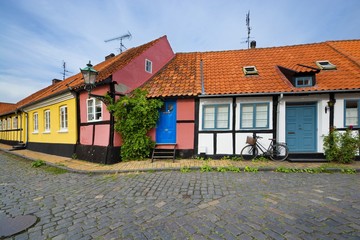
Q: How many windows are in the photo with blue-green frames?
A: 4